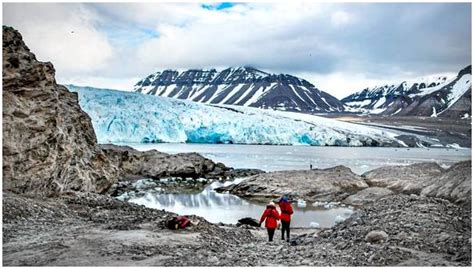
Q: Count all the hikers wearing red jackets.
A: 2